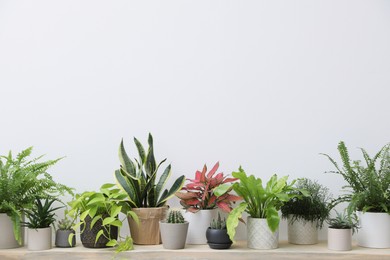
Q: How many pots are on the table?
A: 12